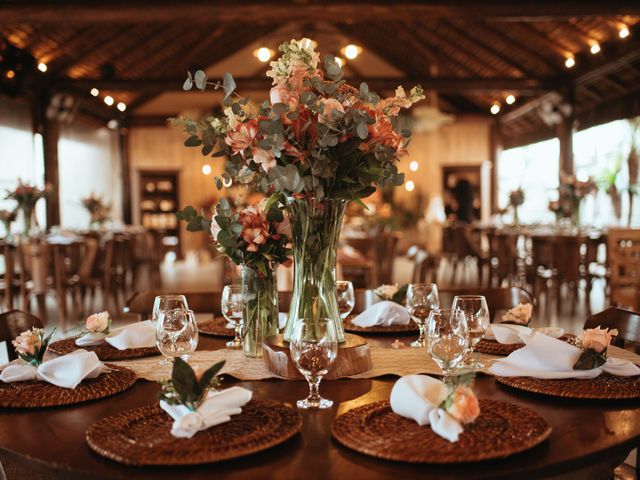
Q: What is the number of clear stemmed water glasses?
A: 8